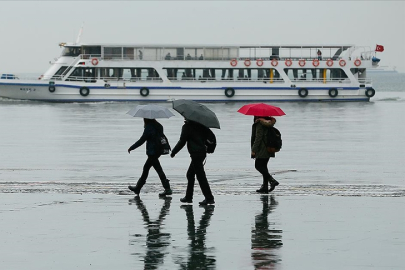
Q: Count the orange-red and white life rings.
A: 11